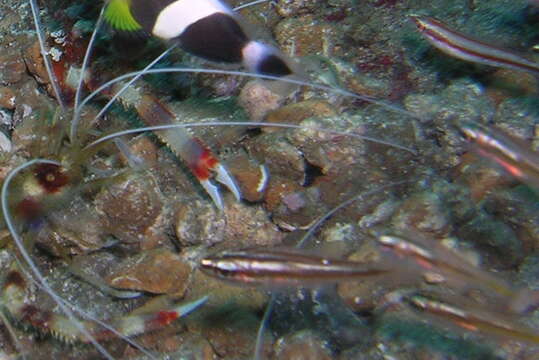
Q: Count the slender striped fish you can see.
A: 5